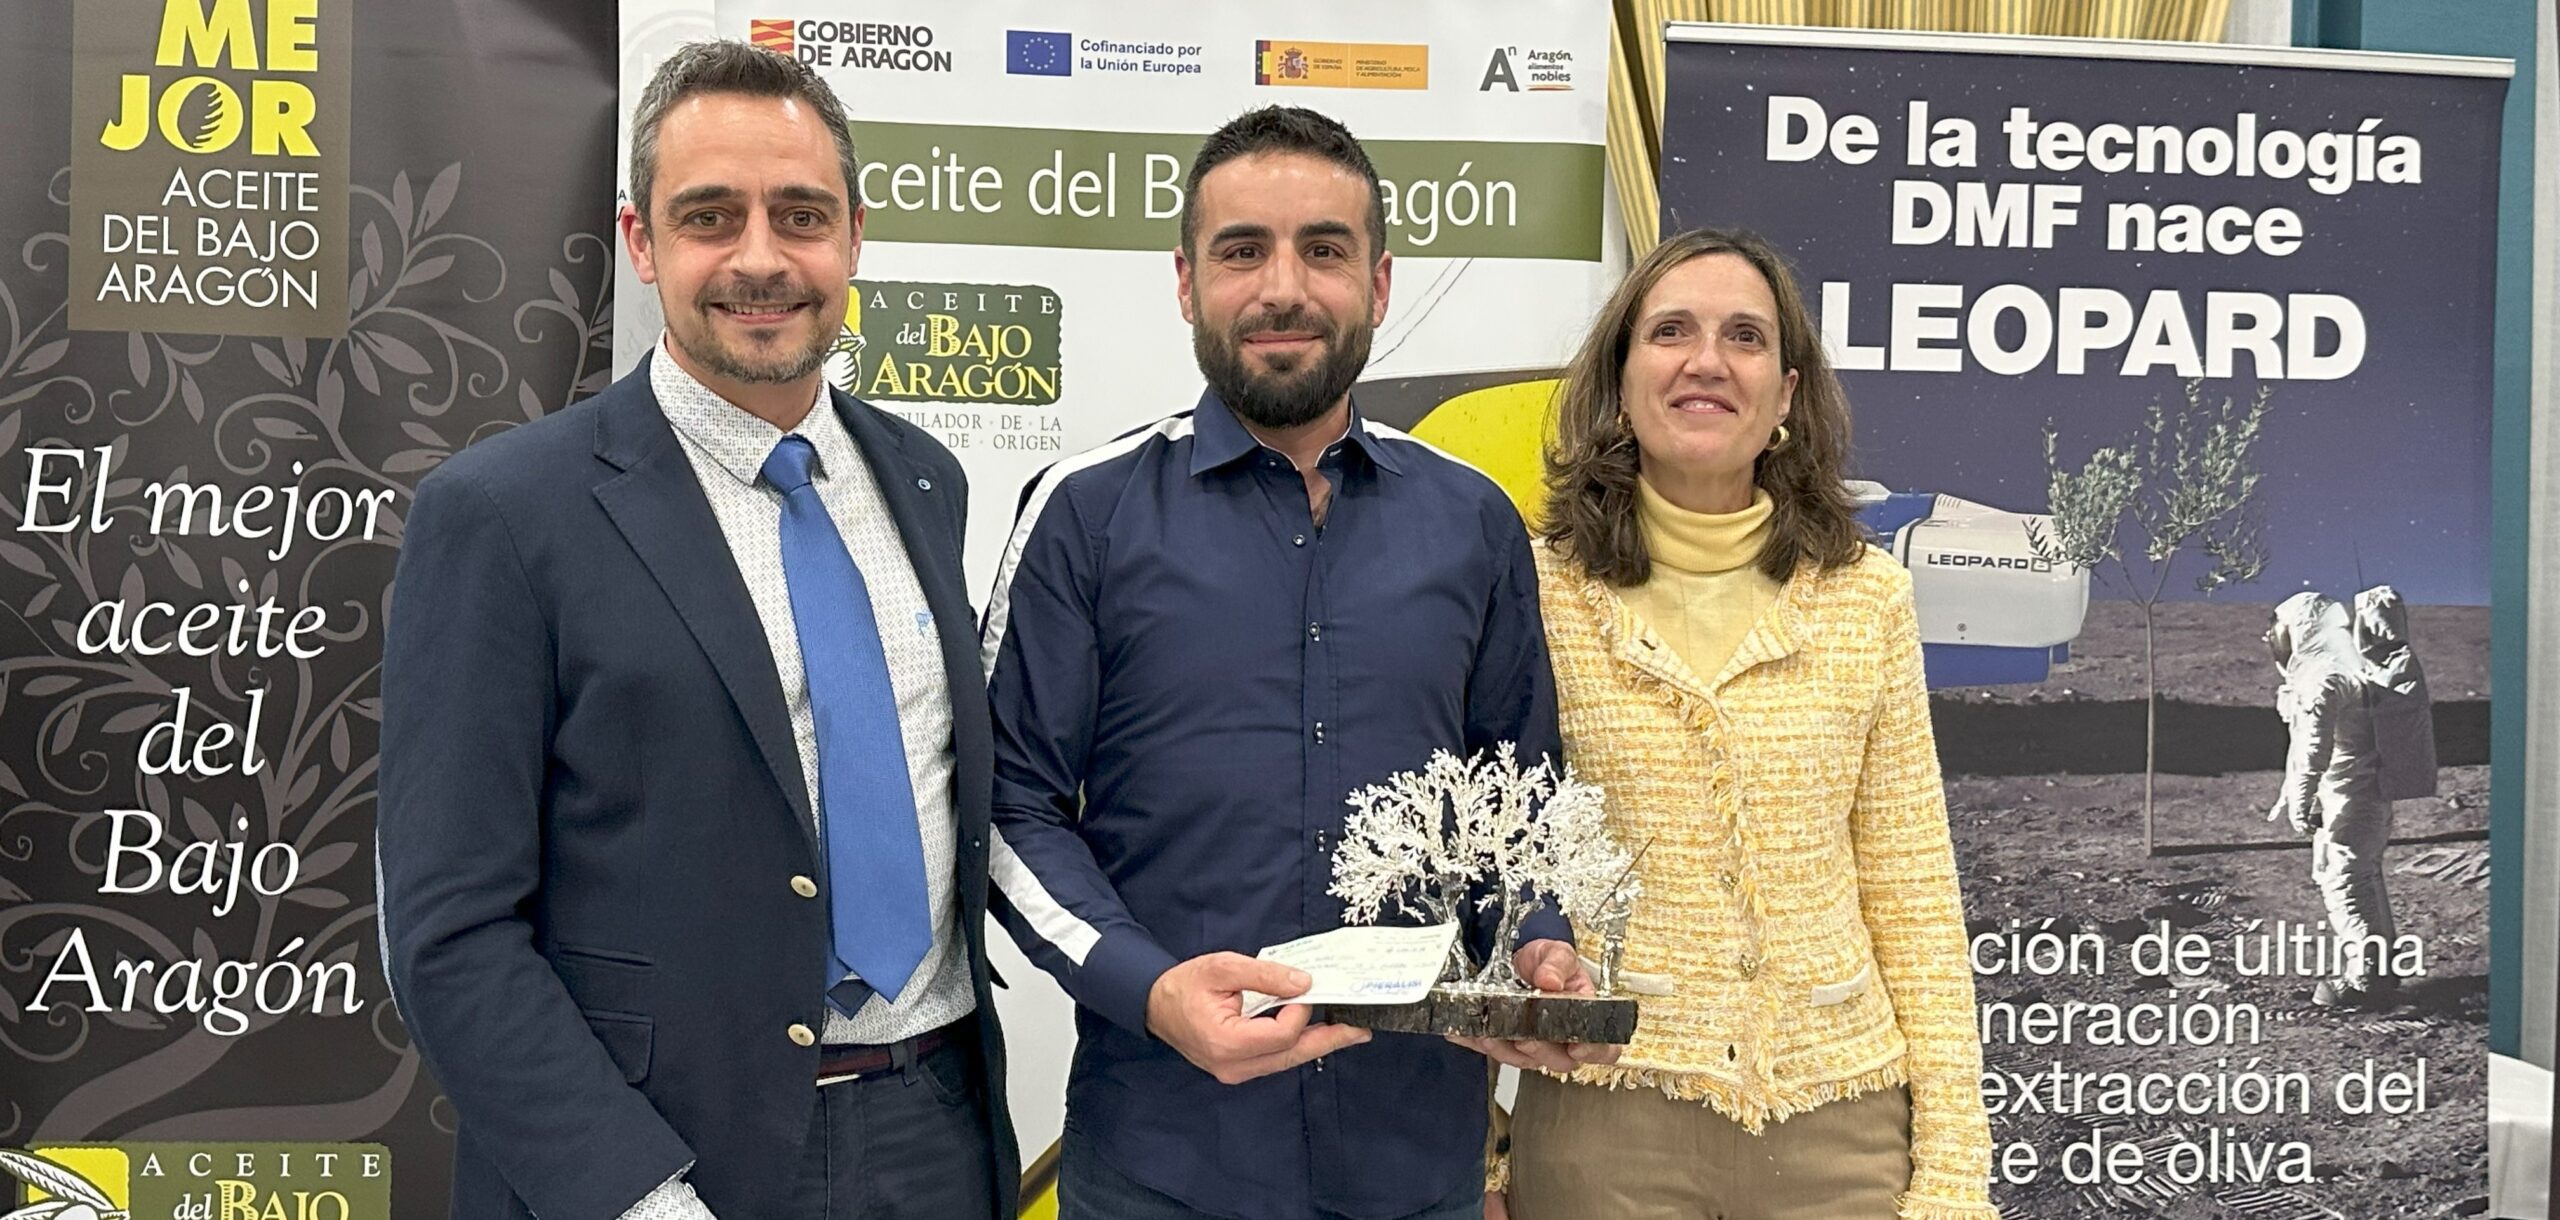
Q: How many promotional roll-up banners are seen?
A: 3